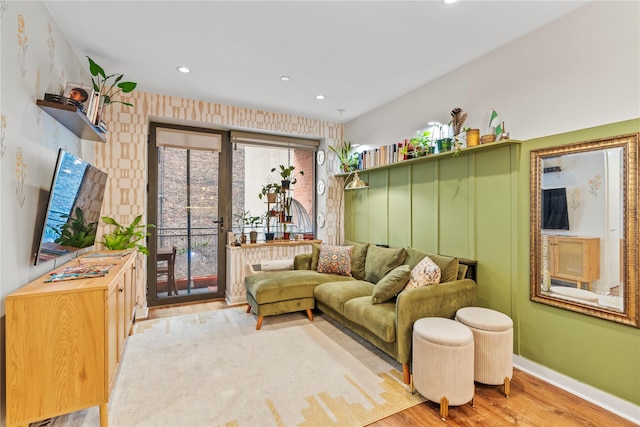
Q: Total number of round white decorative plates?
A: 3